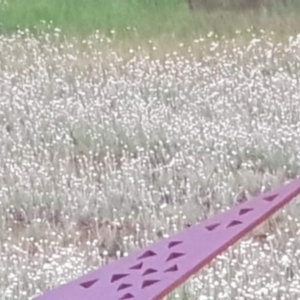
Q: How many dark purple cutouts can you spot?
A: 15